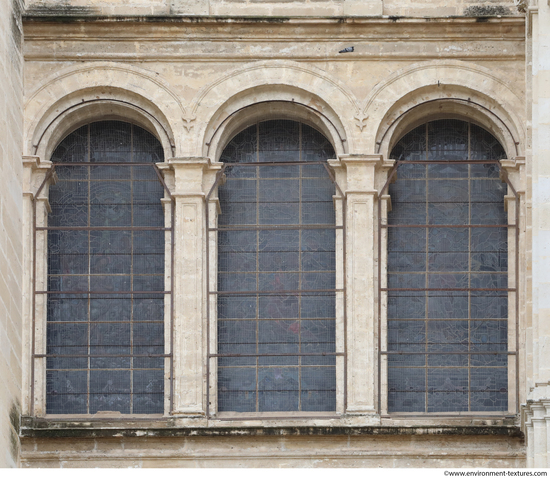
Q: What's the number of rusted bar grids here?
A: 3